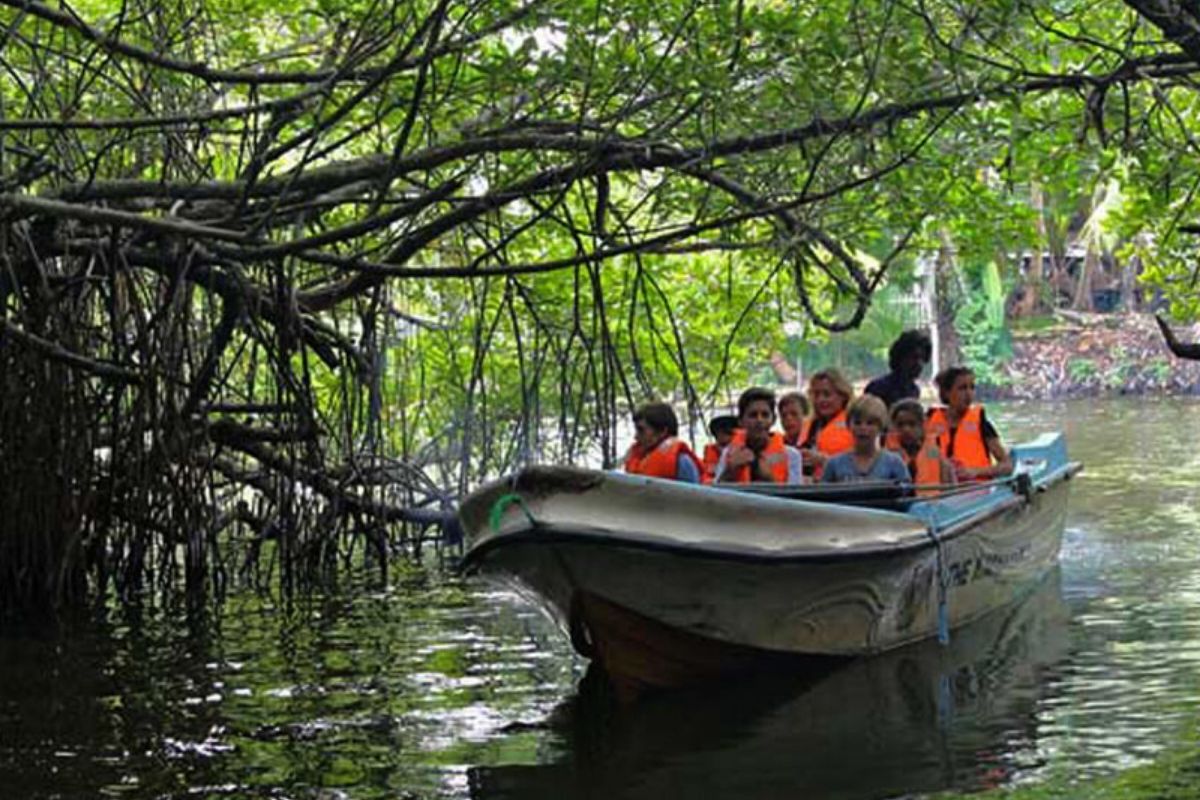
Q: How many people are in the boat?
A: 9